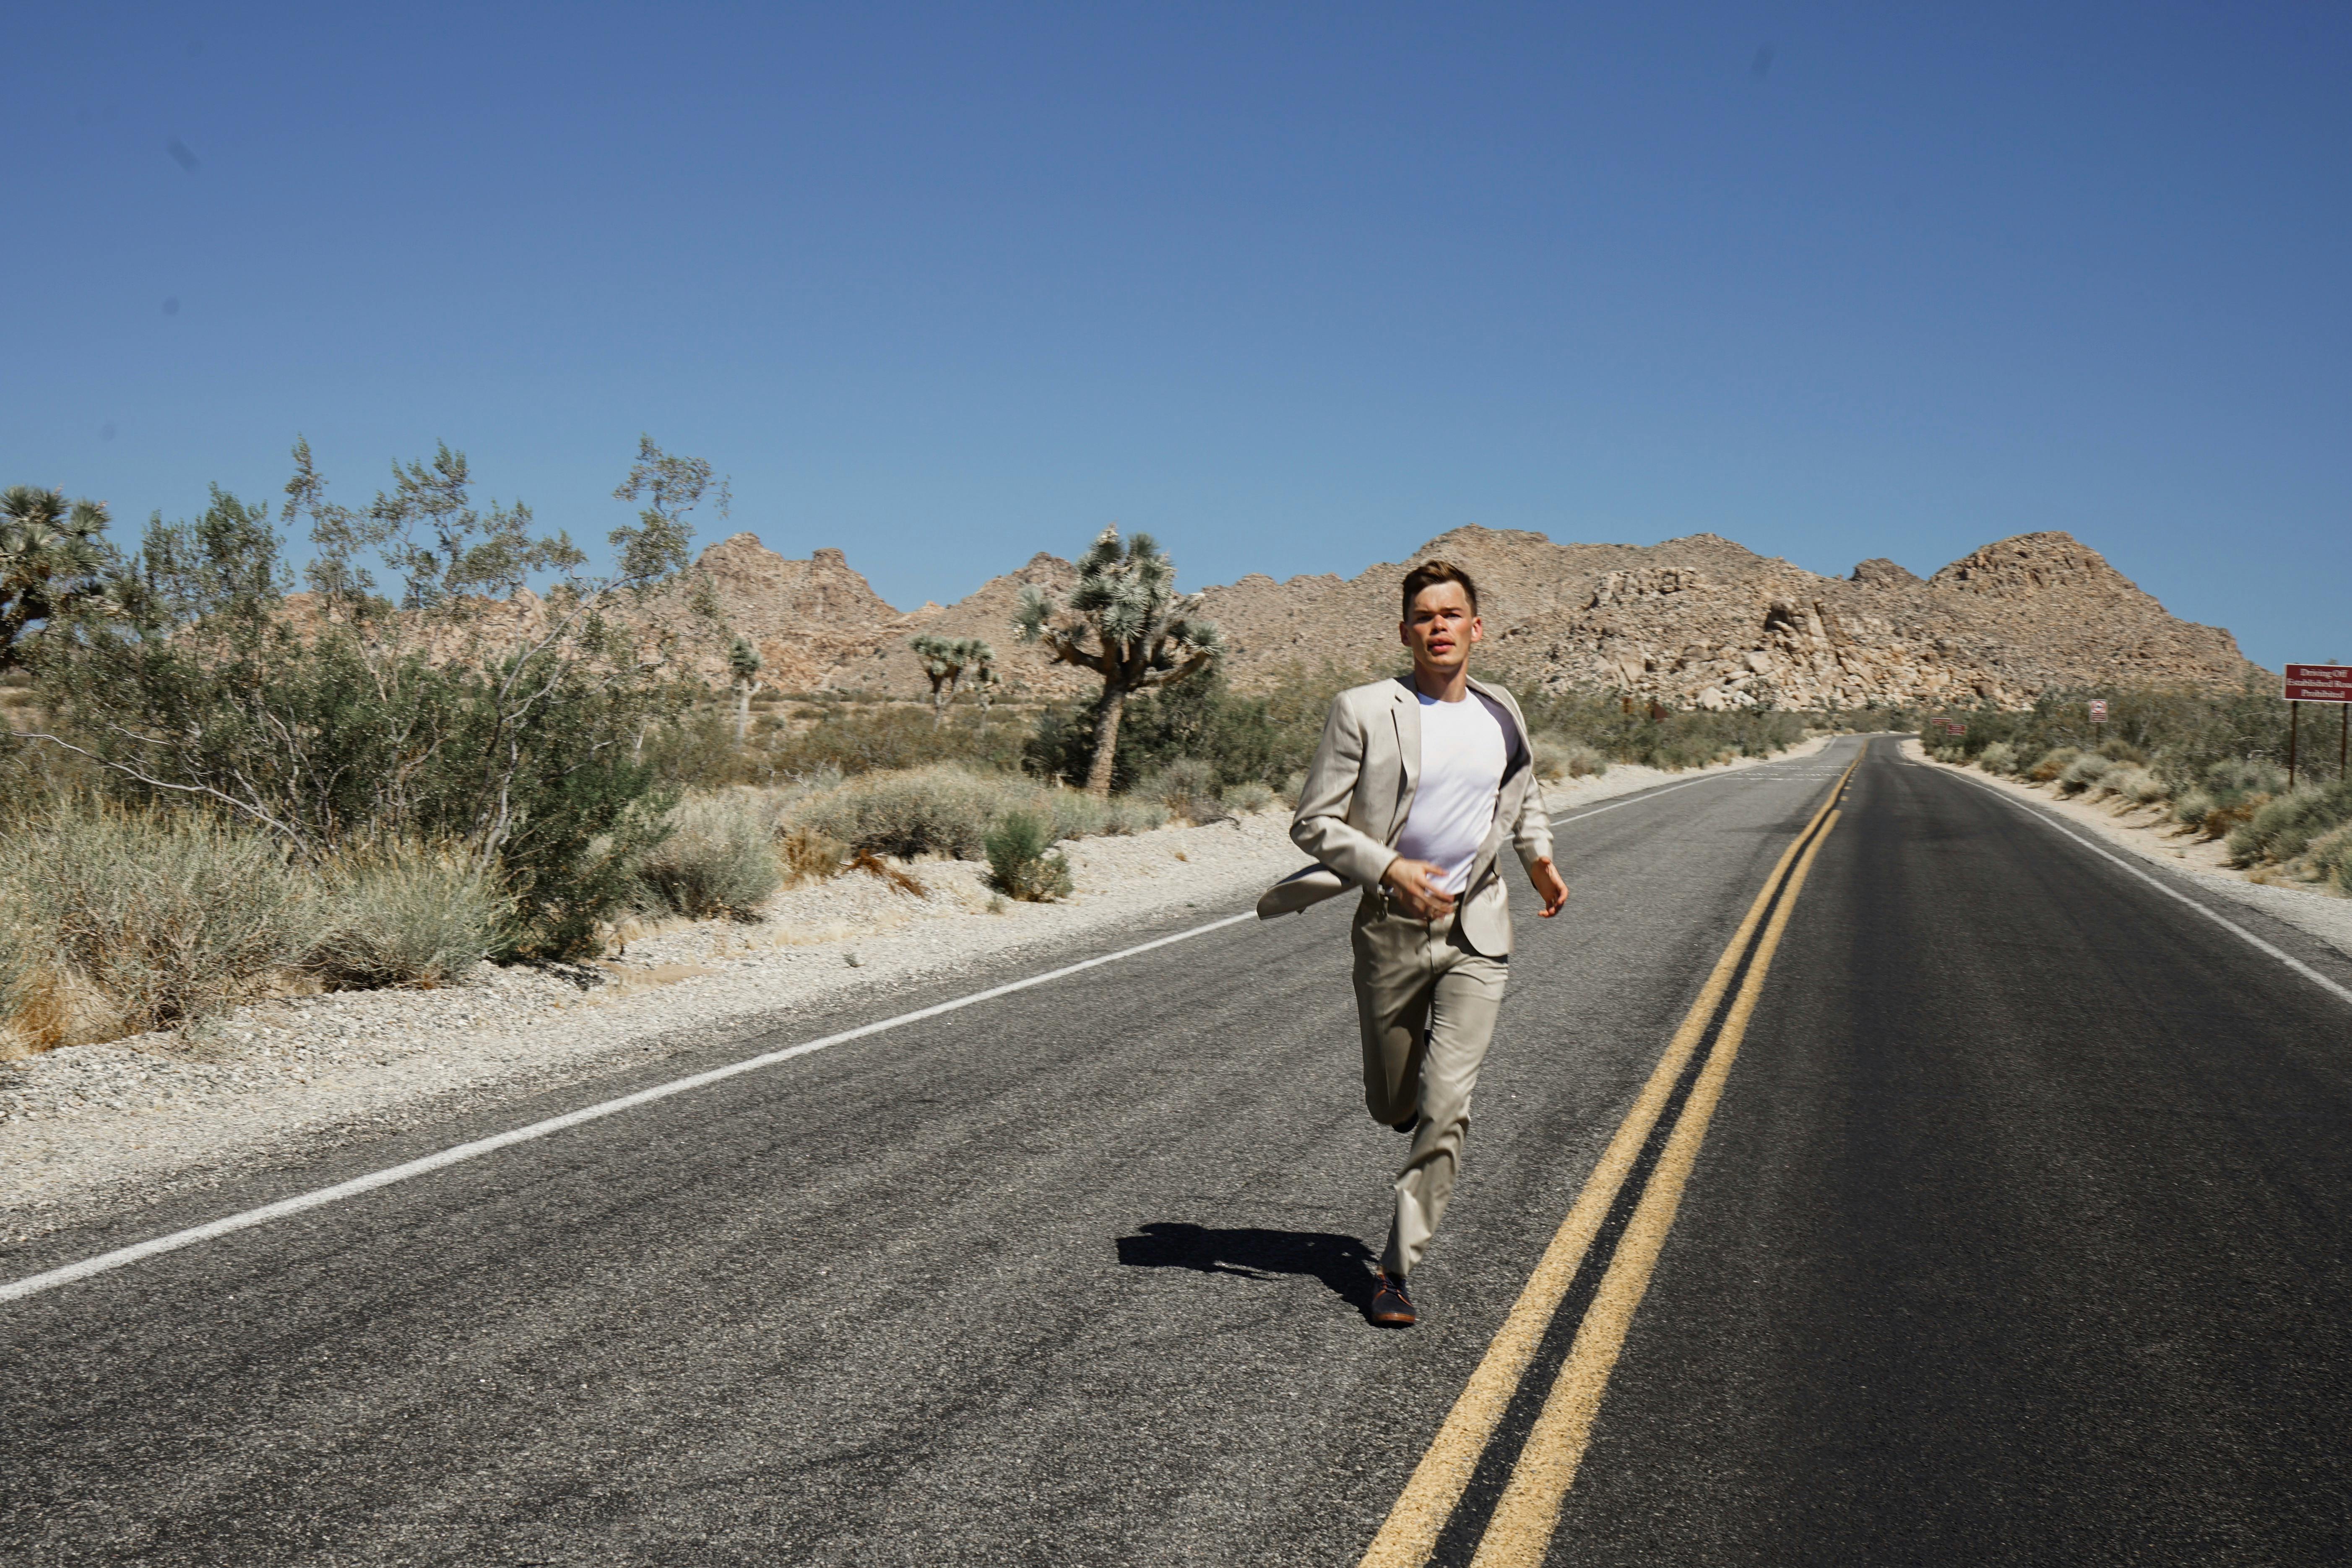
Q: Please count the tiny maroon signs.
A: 2